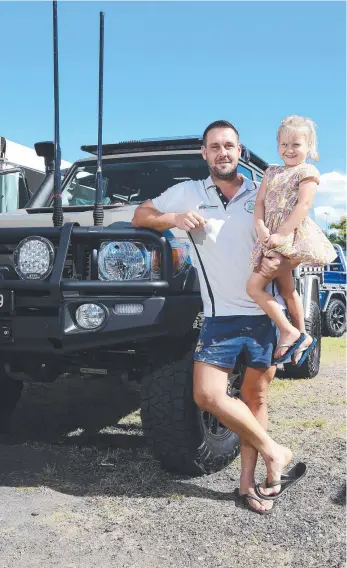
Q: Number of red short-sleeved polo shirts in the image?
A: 0